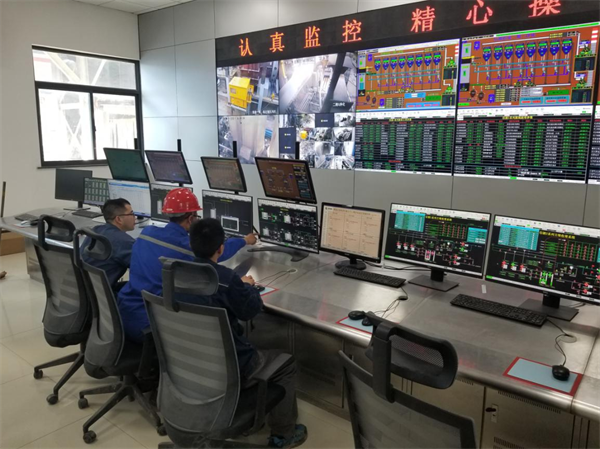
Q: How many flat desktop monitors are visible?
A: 13